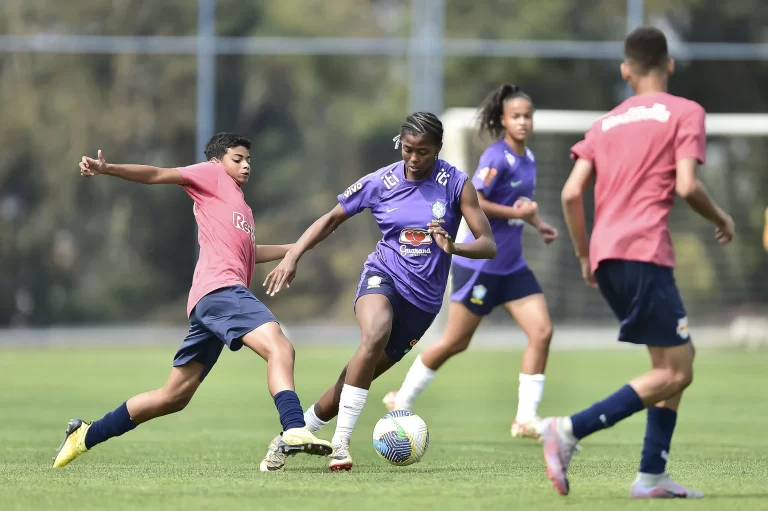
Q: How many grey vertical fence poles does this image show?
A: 3